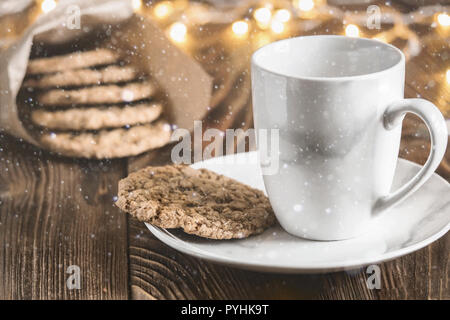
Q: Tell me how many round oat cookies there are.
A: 6